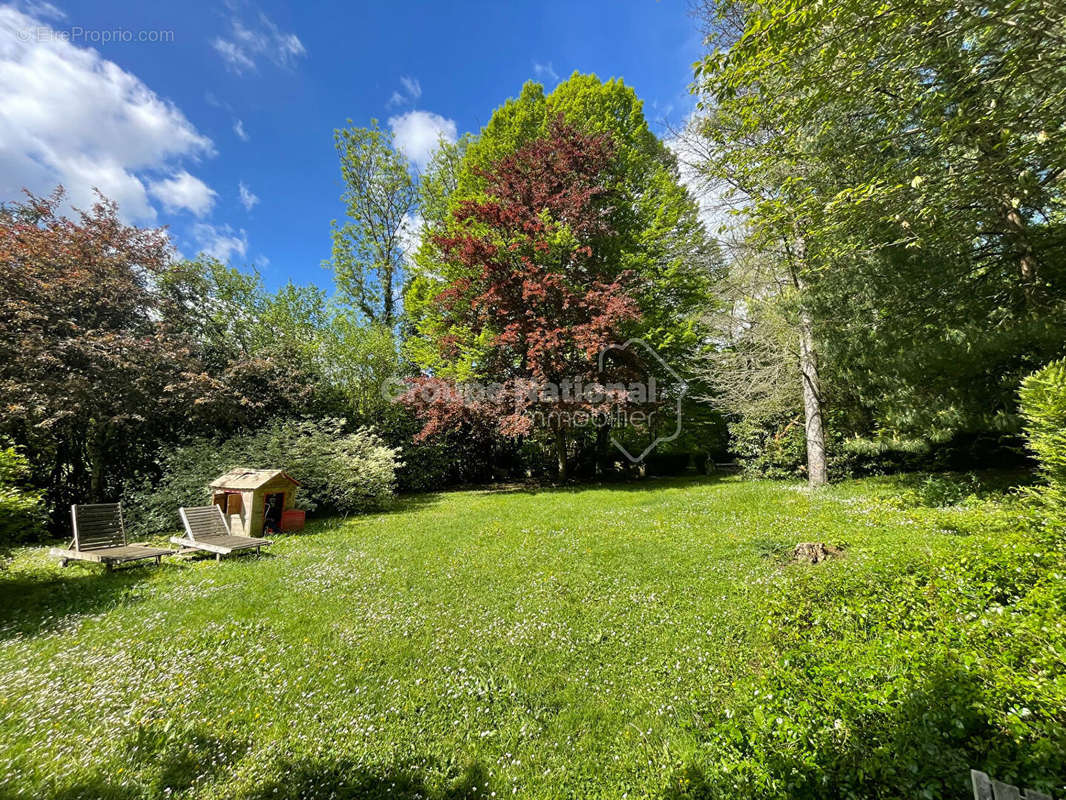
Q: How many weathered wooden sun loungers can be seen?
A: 2